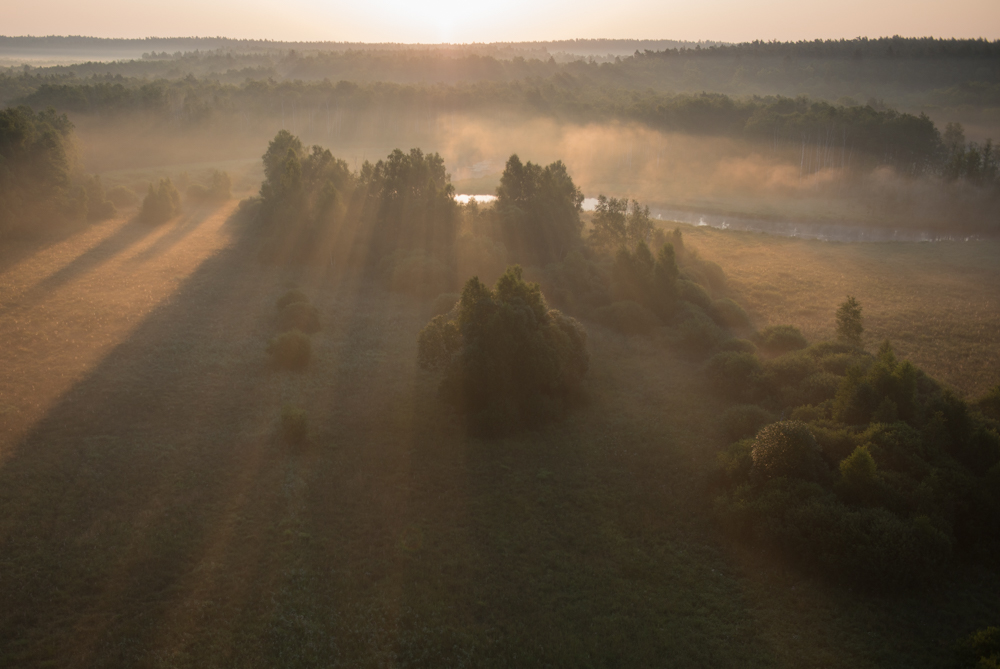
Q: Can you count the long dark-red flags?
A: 0